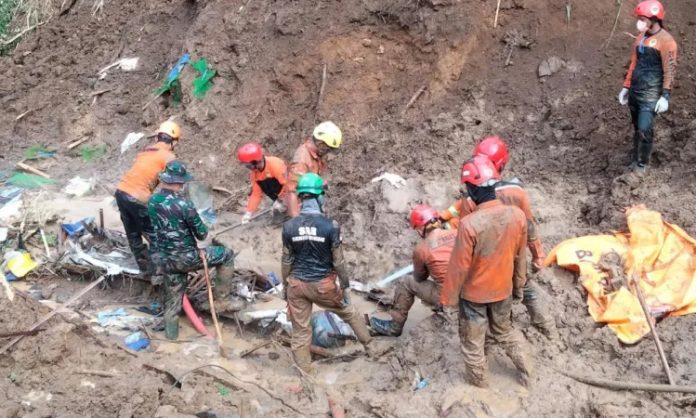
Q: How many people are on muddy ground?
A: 9